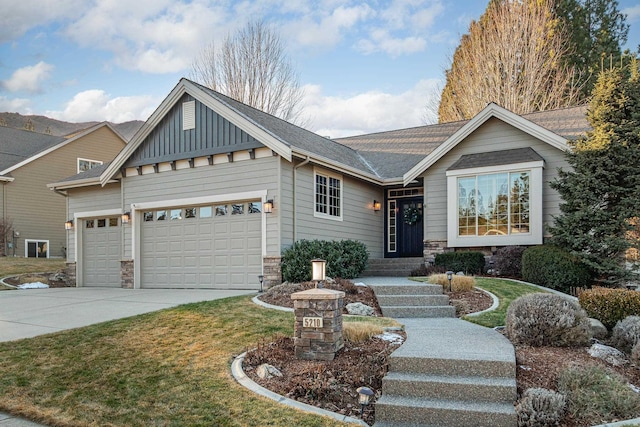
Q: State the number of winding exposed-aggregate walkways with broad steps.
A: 1